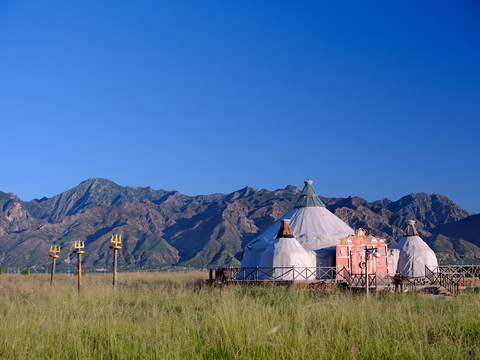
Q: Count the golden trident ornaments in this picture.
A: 3